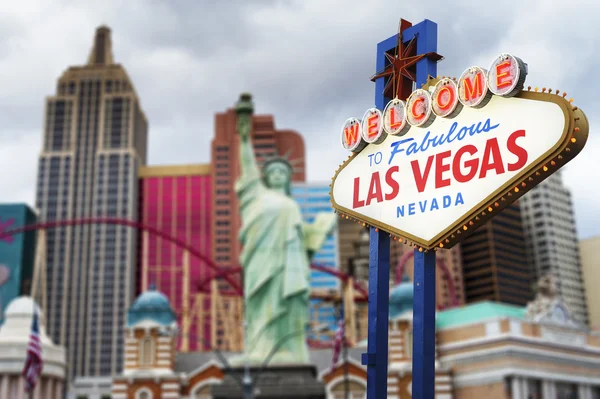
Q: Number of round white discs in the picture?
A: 7